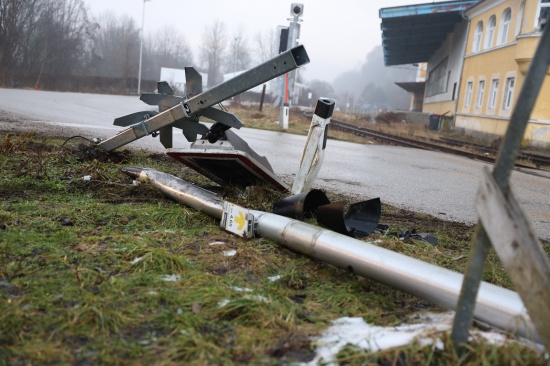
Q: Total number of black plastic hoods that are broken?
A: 2